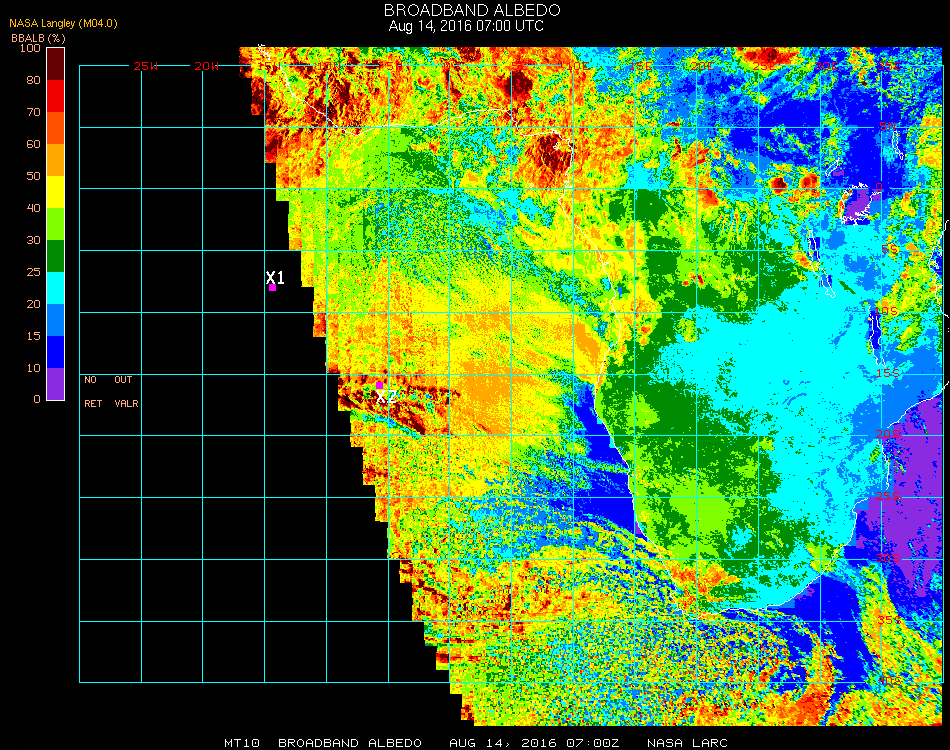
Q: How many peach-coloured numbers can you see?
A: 12